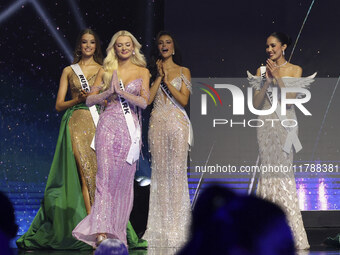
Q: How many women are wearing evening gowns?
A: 4